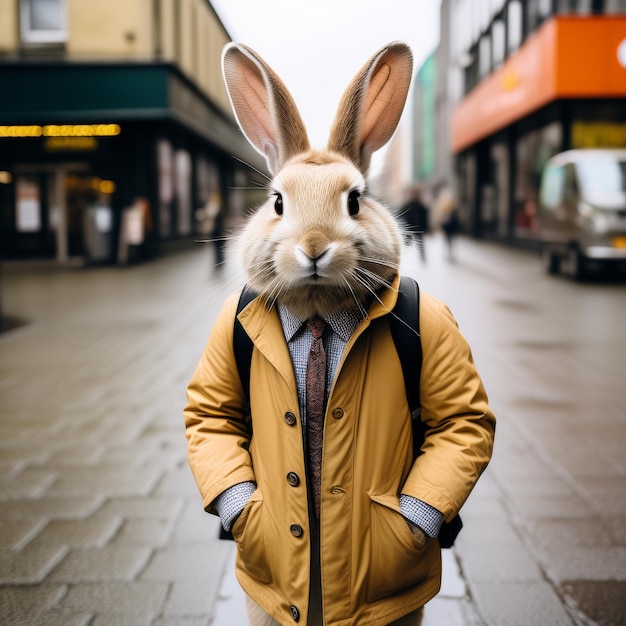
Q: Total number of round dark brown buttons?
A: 5